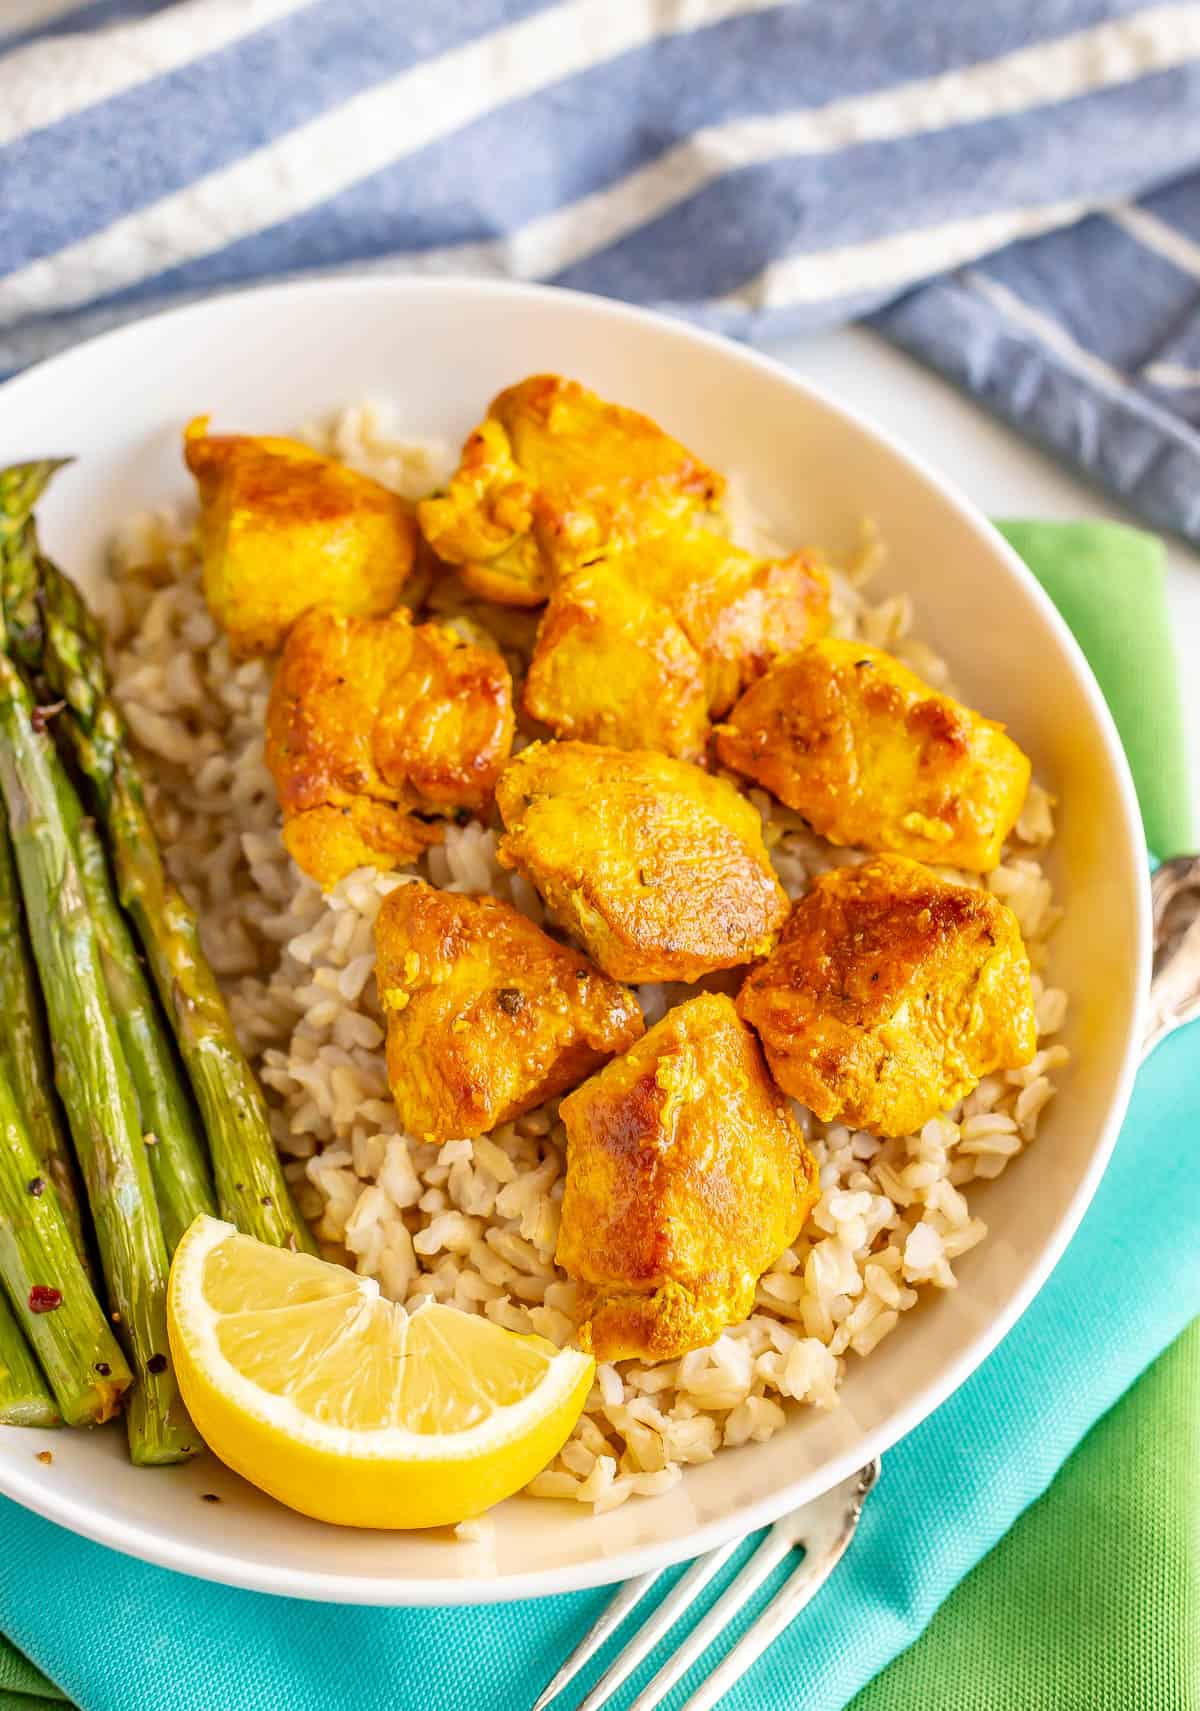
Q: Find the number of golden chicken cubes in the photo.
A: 9